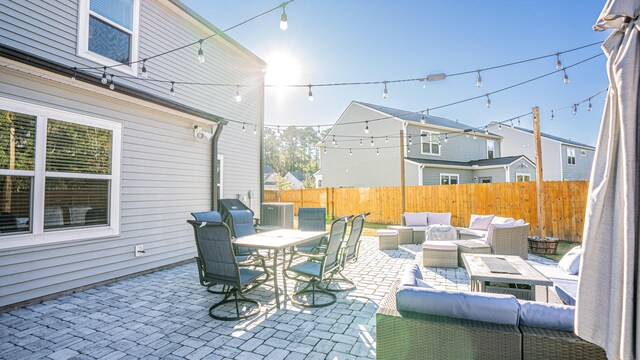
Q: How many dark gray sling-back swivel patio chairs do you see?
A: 6